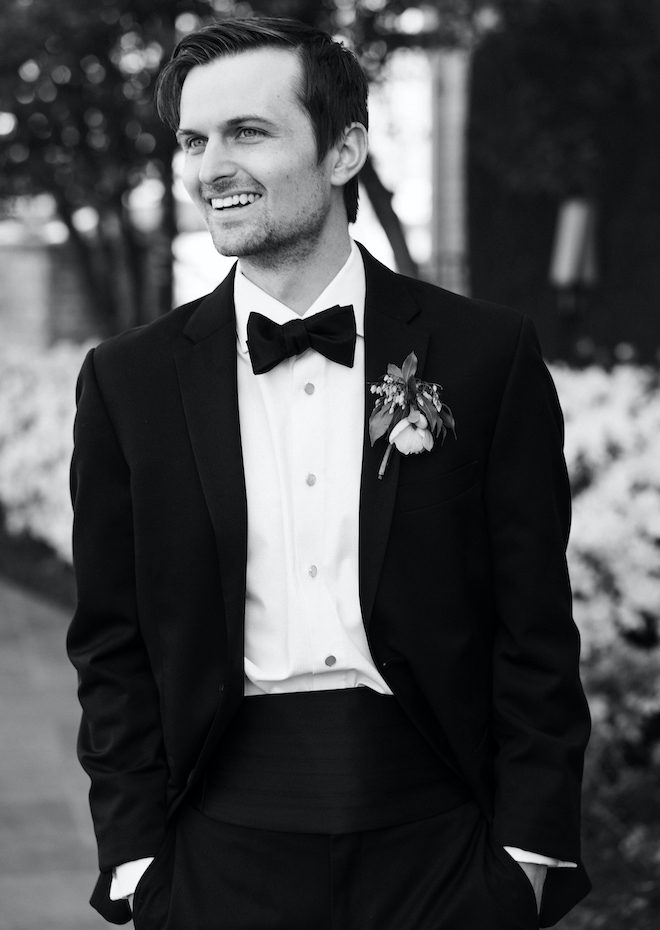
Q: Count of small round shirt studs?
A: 4